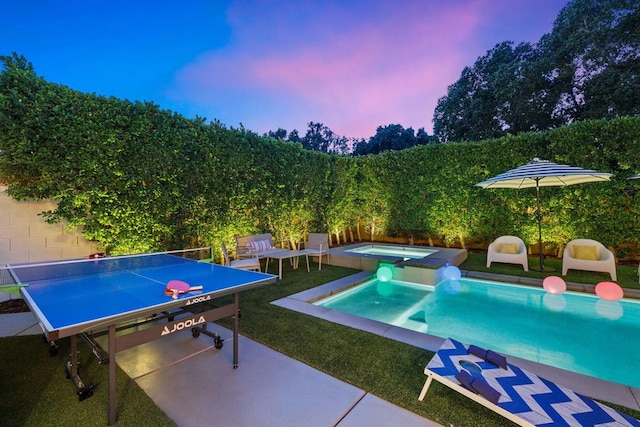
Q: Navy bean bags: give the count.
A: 4